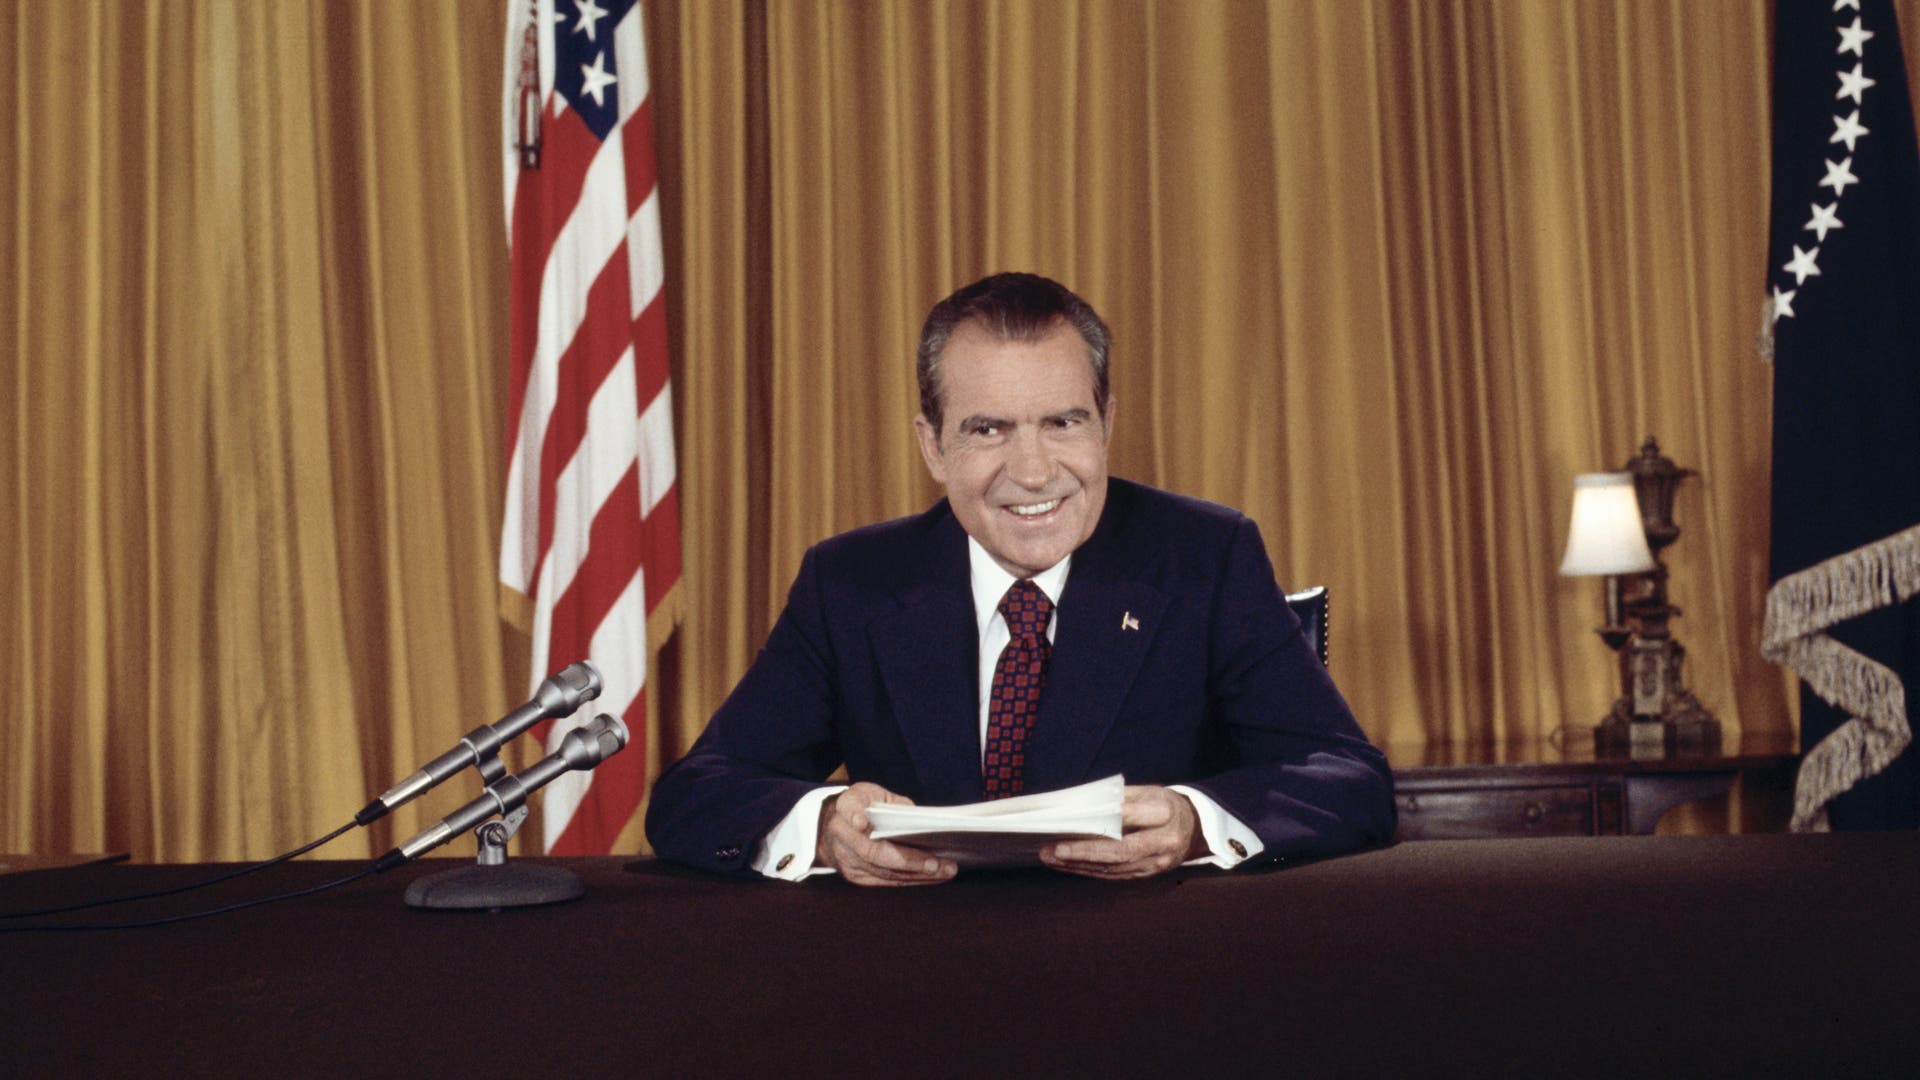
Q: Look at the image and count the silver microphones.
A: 2